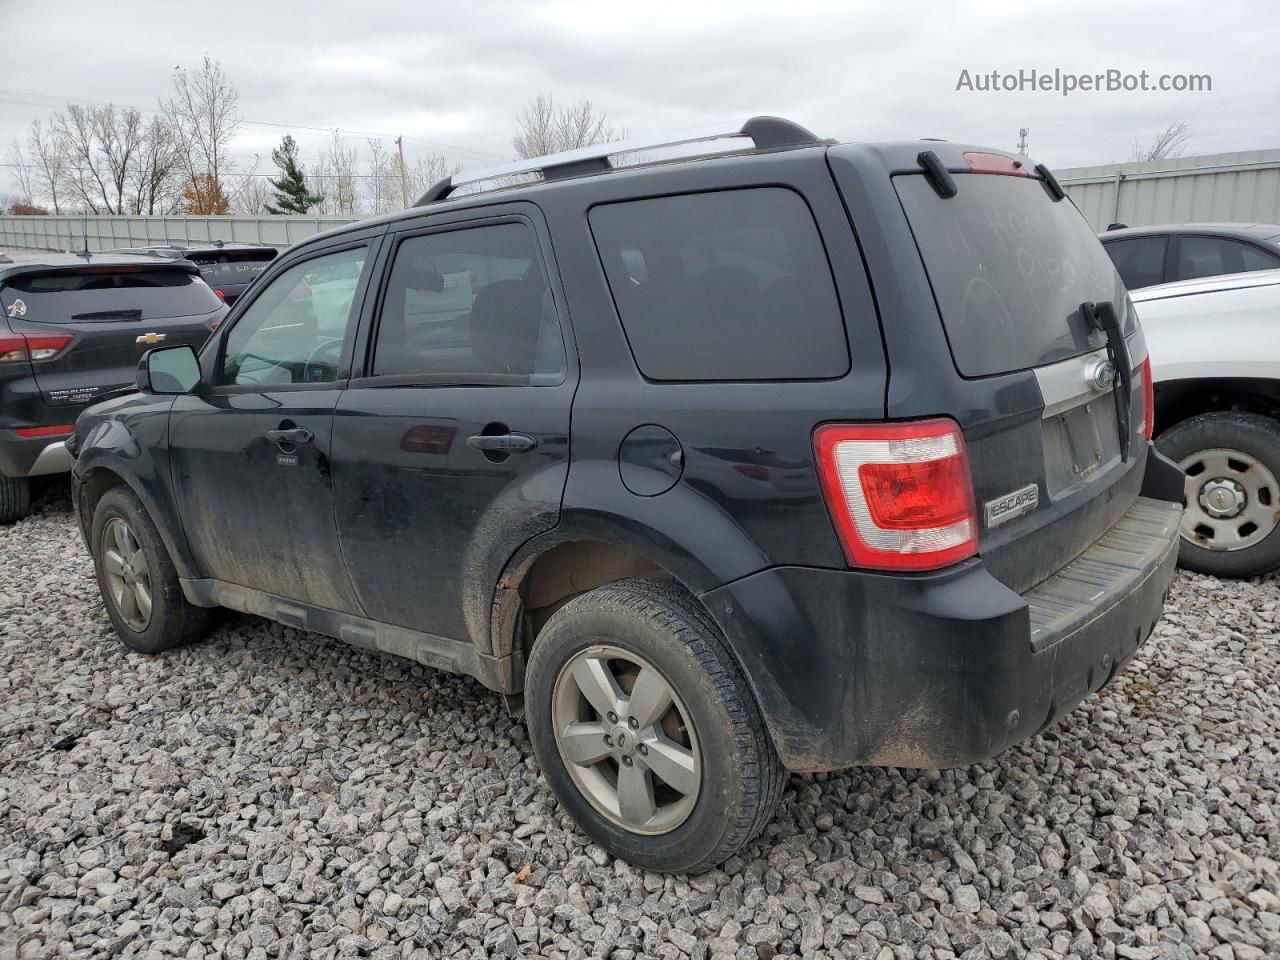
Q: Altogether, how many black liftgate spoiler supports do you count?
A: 2